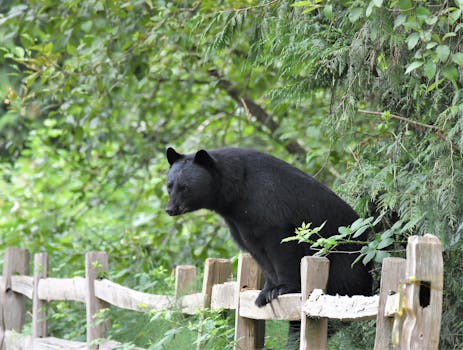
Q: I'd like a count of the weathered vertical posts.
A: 9